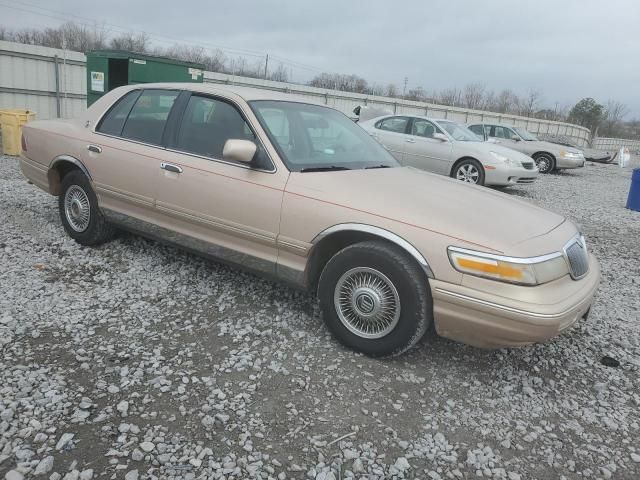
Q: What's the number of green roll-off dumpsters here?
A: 1